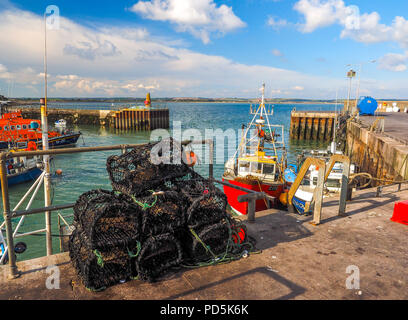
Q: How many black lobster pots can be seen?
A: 7